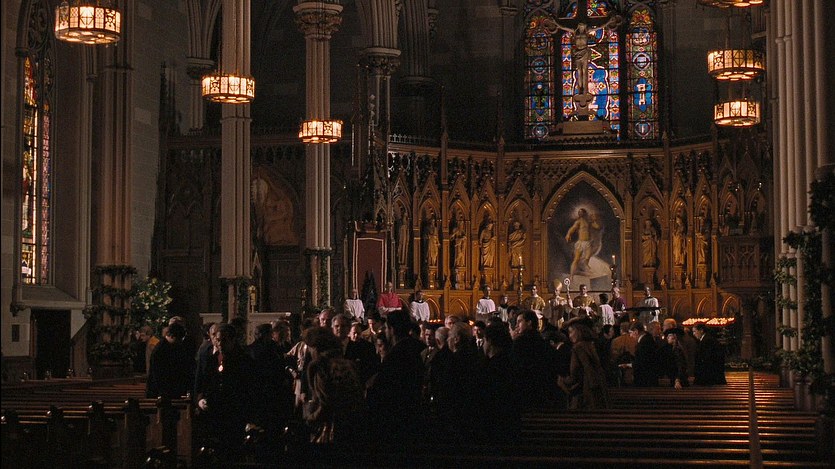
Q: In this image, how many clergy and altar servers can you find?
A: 11